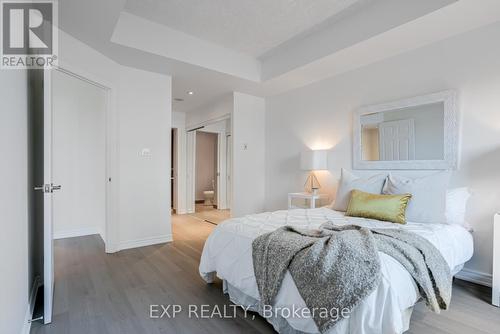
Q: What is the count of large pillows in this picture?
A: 2